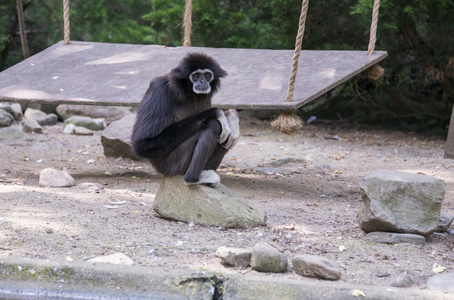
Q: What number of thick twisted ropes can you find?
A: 4